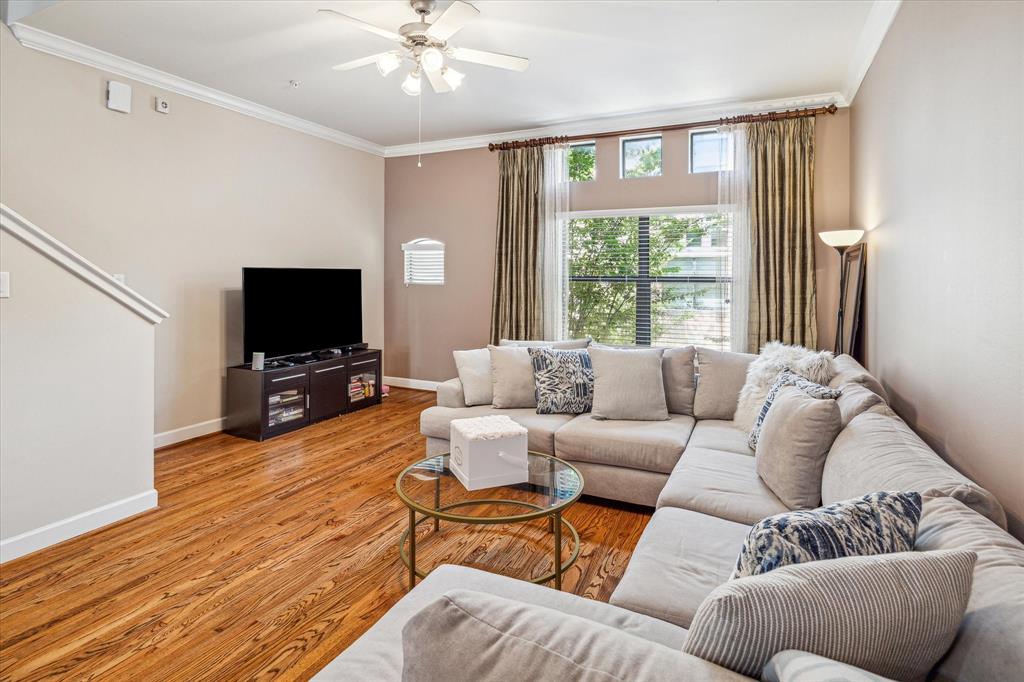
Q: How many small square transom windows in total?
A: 3